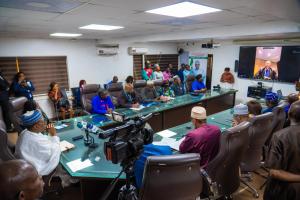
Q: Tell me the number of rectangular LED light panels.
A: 3